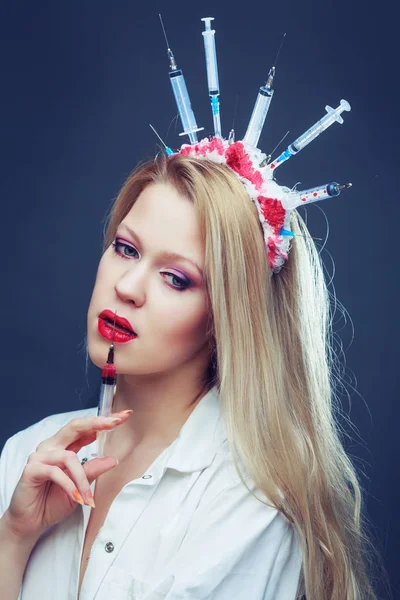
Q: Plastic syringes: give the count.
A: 6